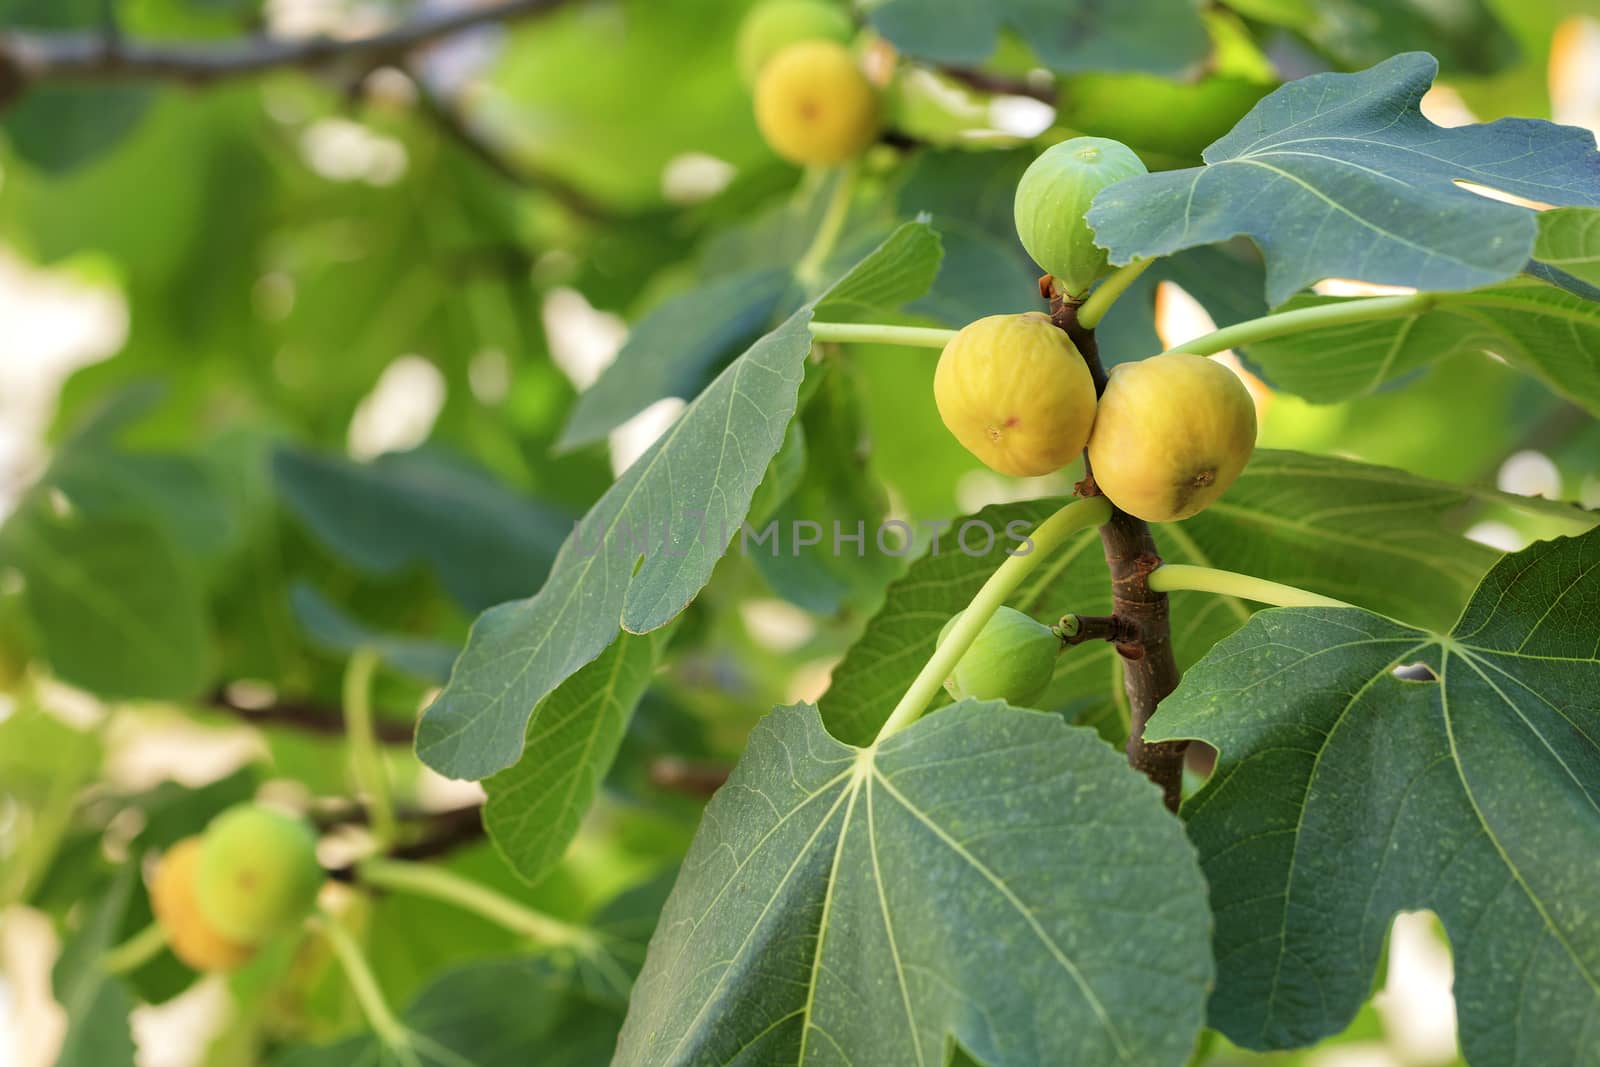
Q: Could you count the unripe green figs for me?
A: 4